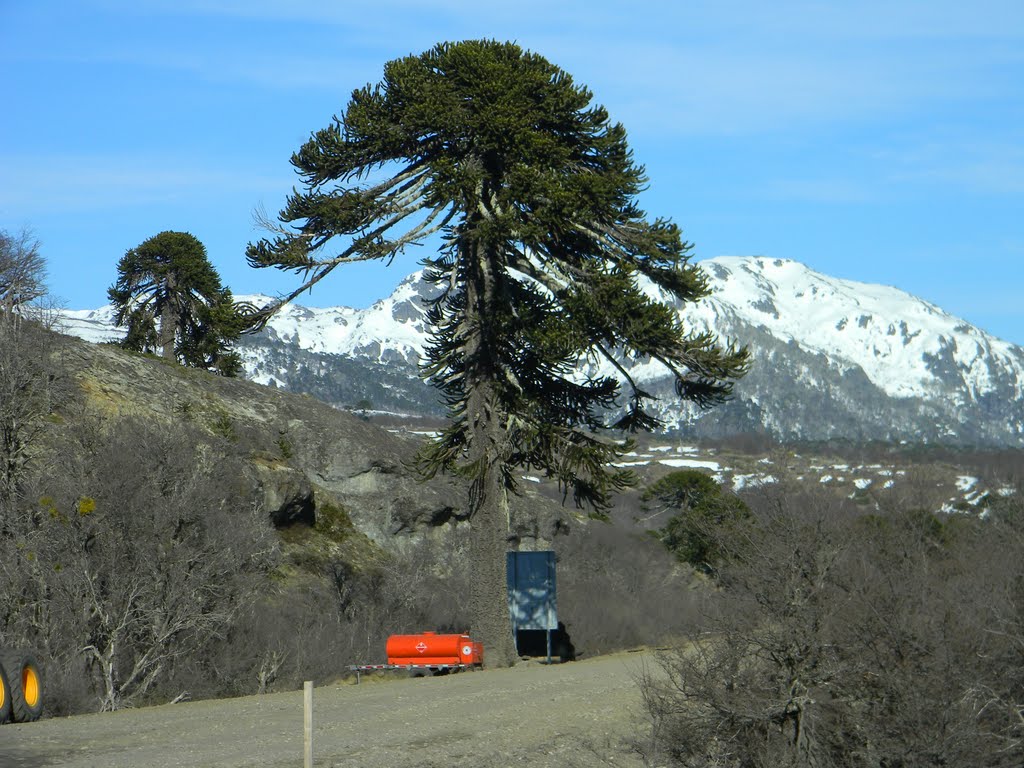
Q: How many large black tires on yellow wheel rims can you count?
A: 2